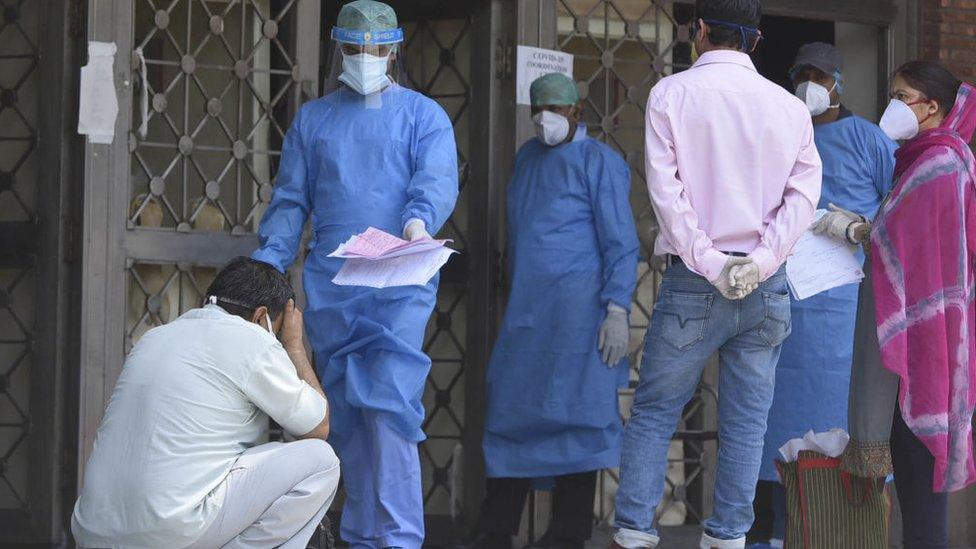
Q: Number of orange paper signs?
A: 0